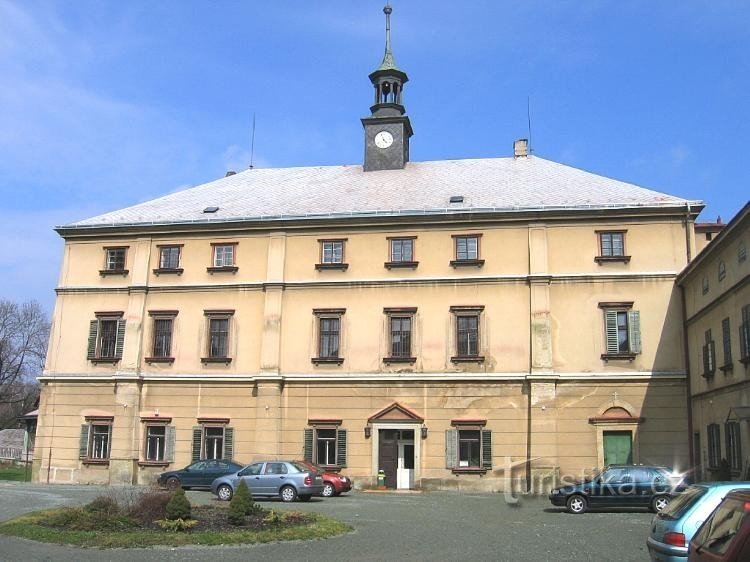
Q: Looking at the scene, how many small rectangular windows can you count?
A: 7